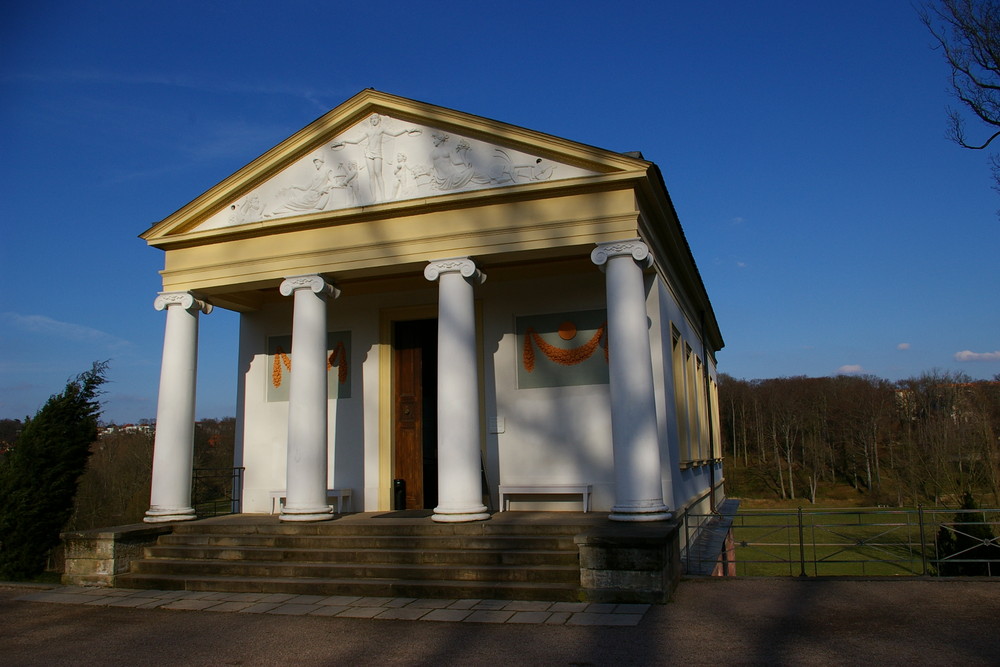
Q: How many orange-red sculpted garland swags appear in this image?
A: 2